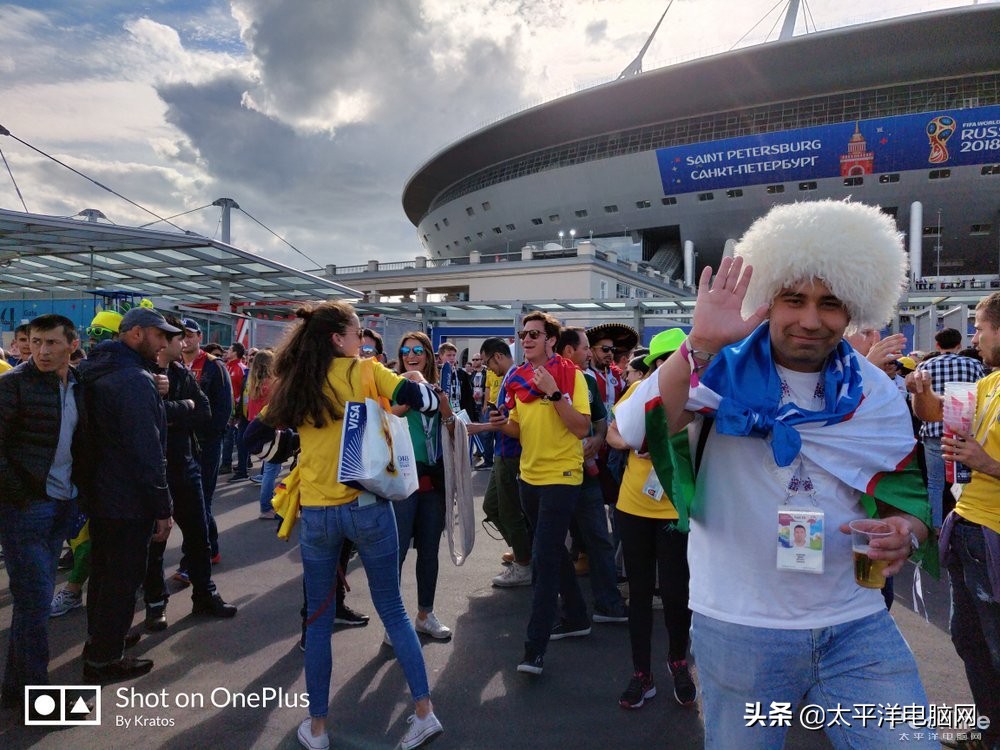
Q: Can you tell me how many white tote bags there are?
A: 1